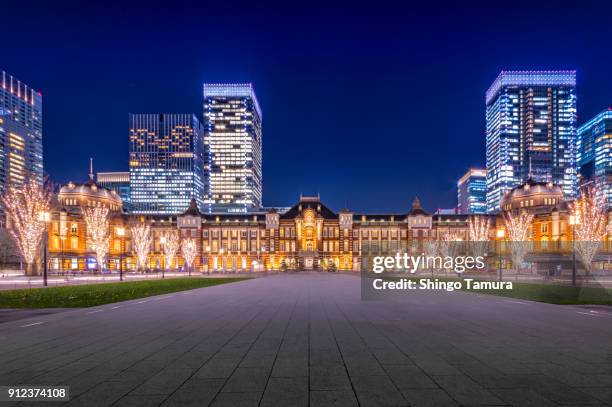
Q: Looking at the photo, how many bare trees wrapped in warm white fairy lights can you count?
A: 10